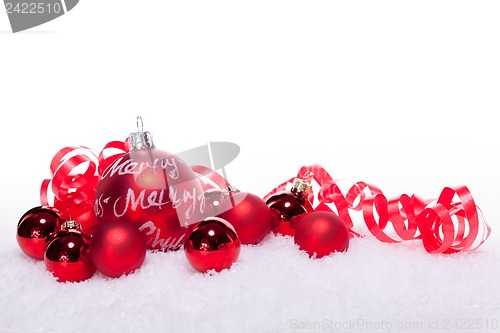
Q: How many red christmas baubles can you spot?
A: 9